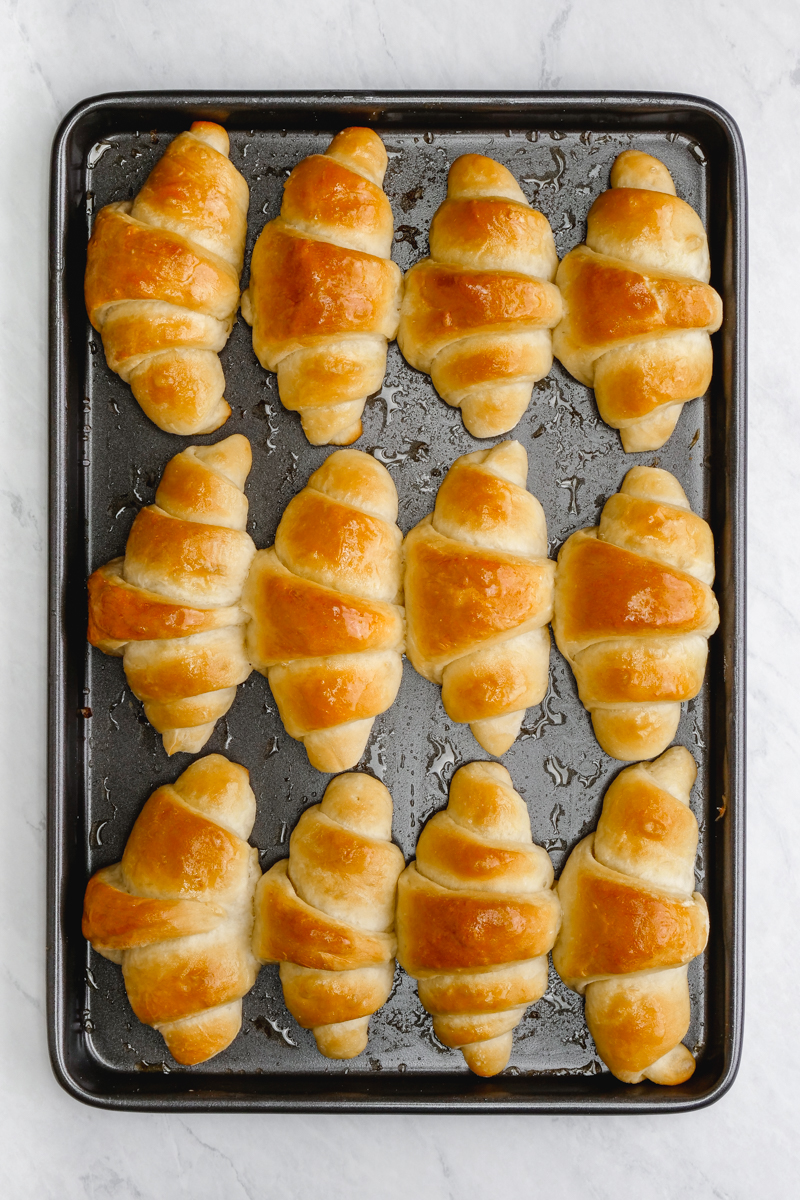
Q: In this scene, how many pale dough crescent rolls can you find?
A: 0